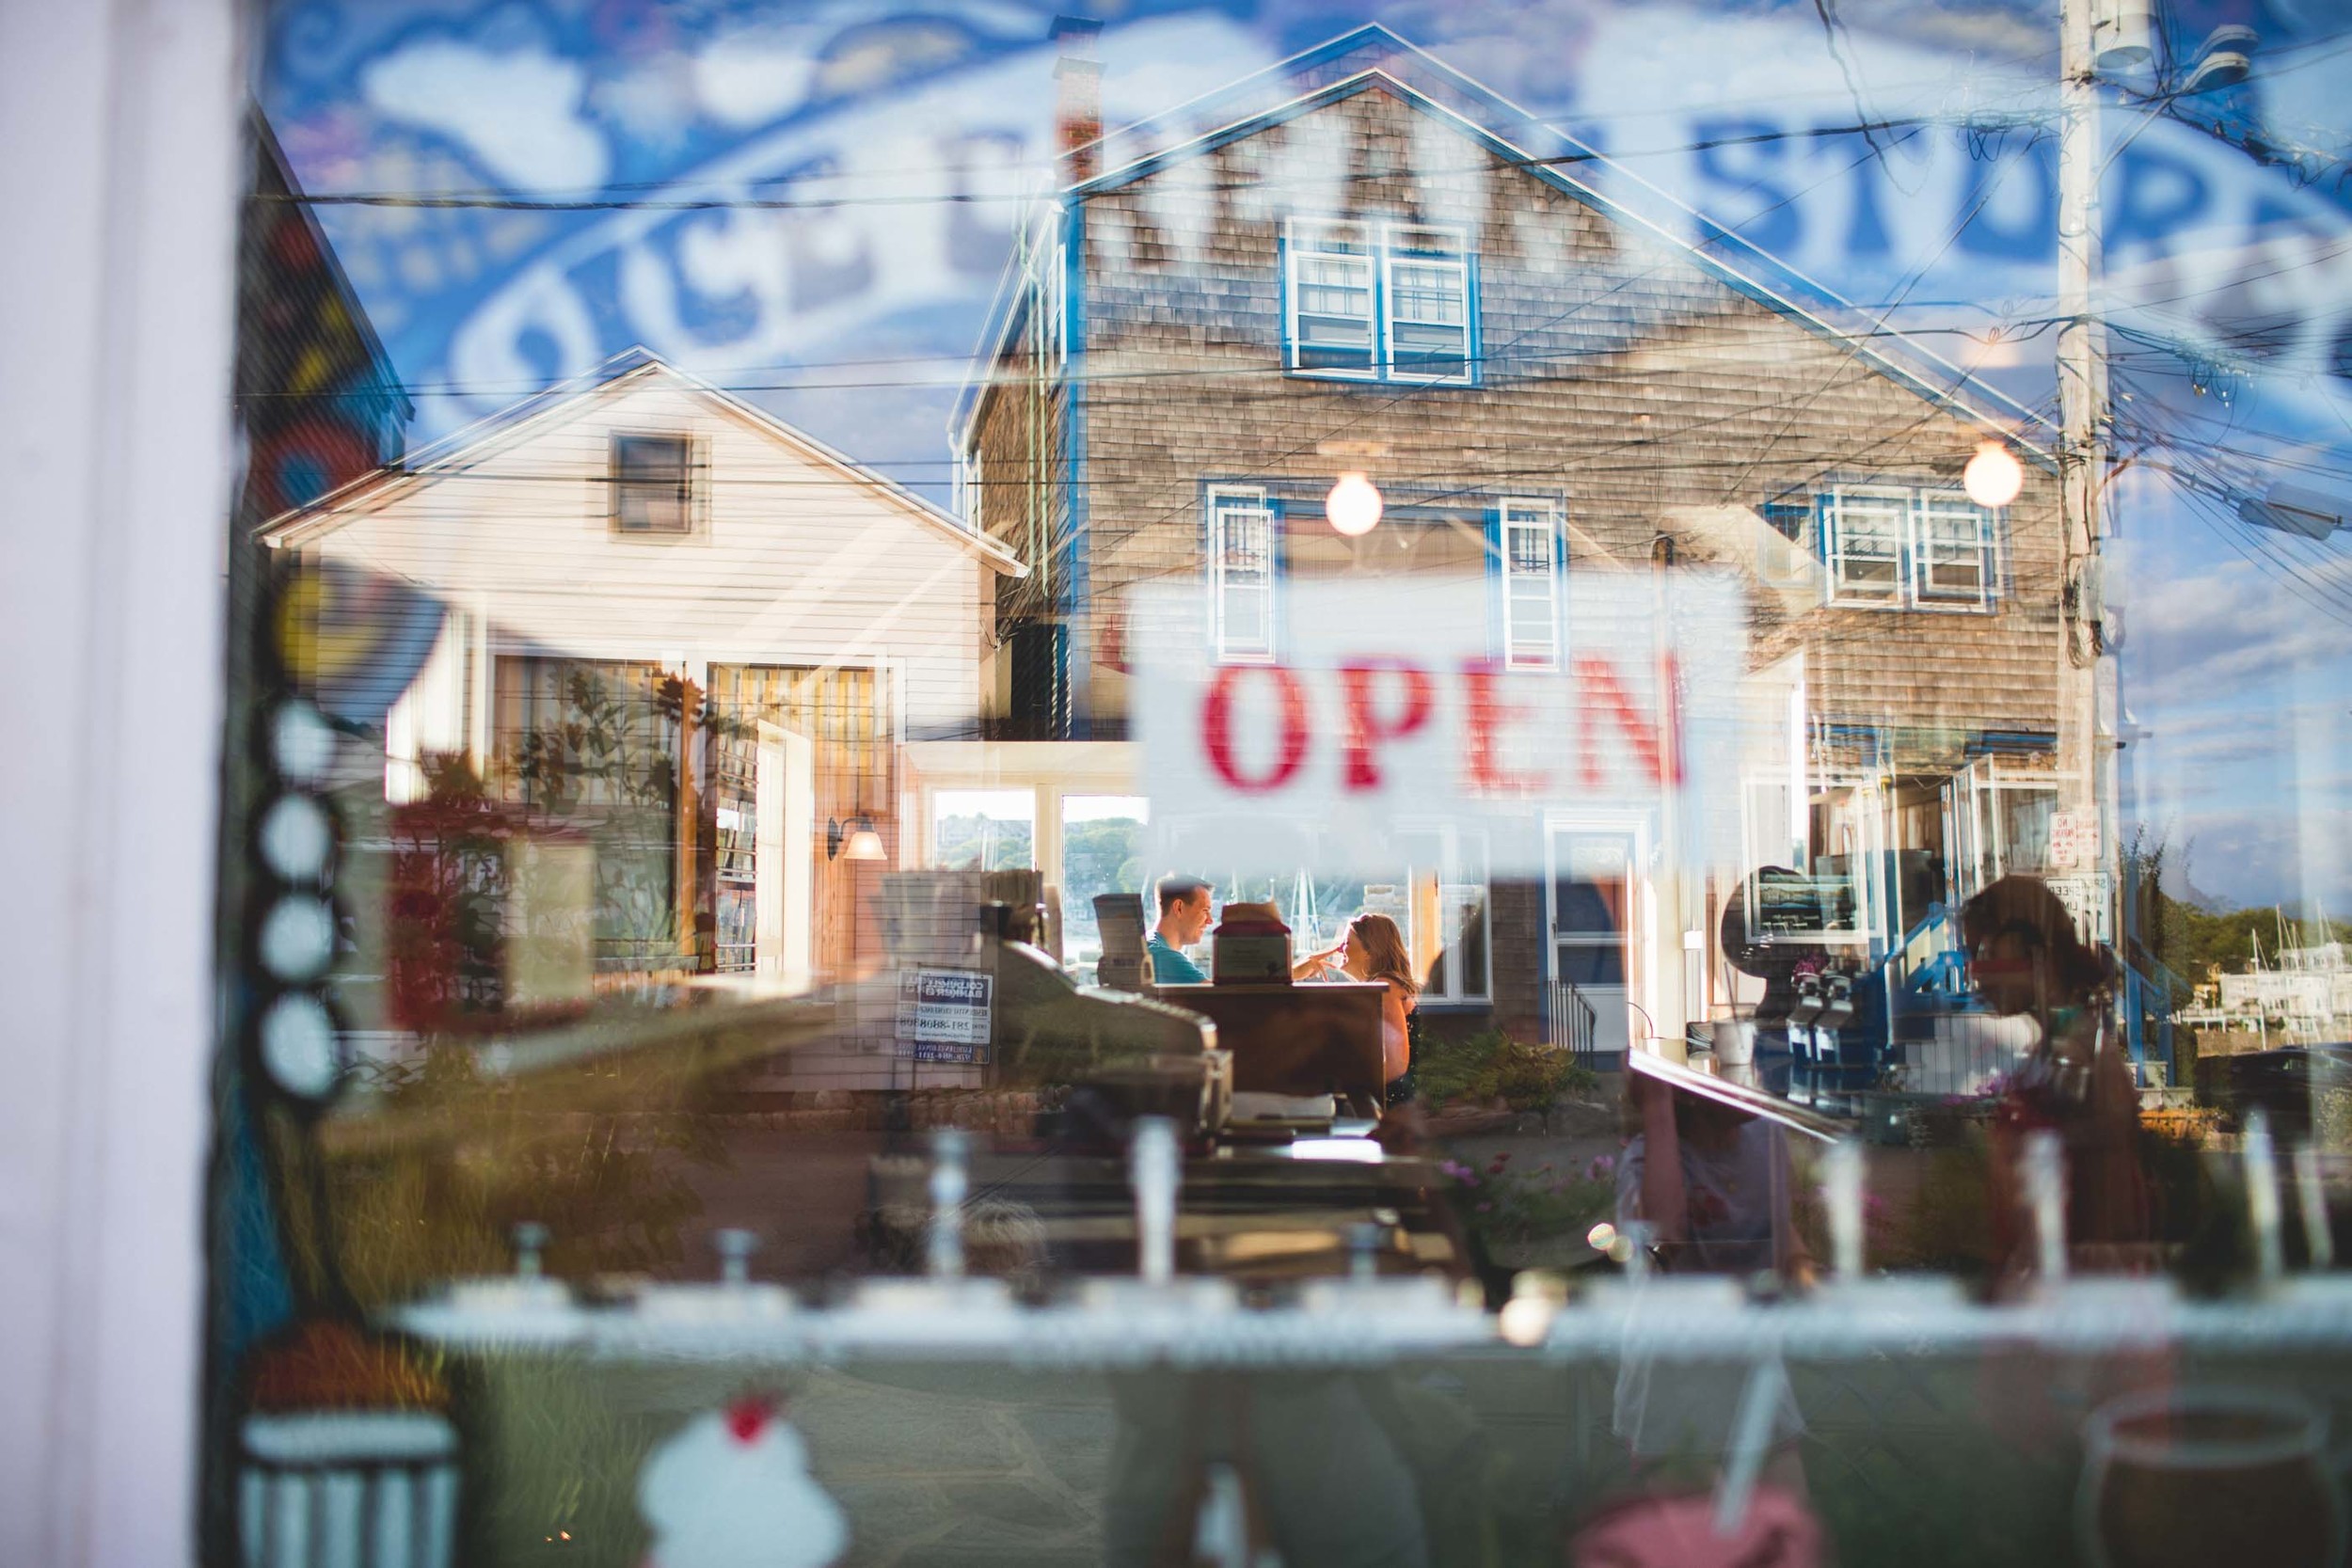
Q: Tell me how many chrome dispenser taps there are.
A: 2